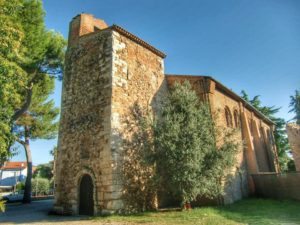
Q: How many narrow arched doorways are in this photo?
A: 1